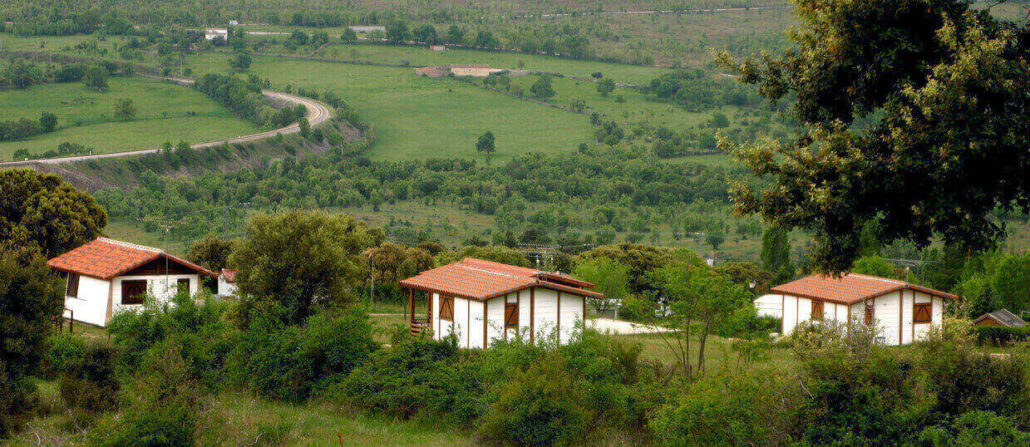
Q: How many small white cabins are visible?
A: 3